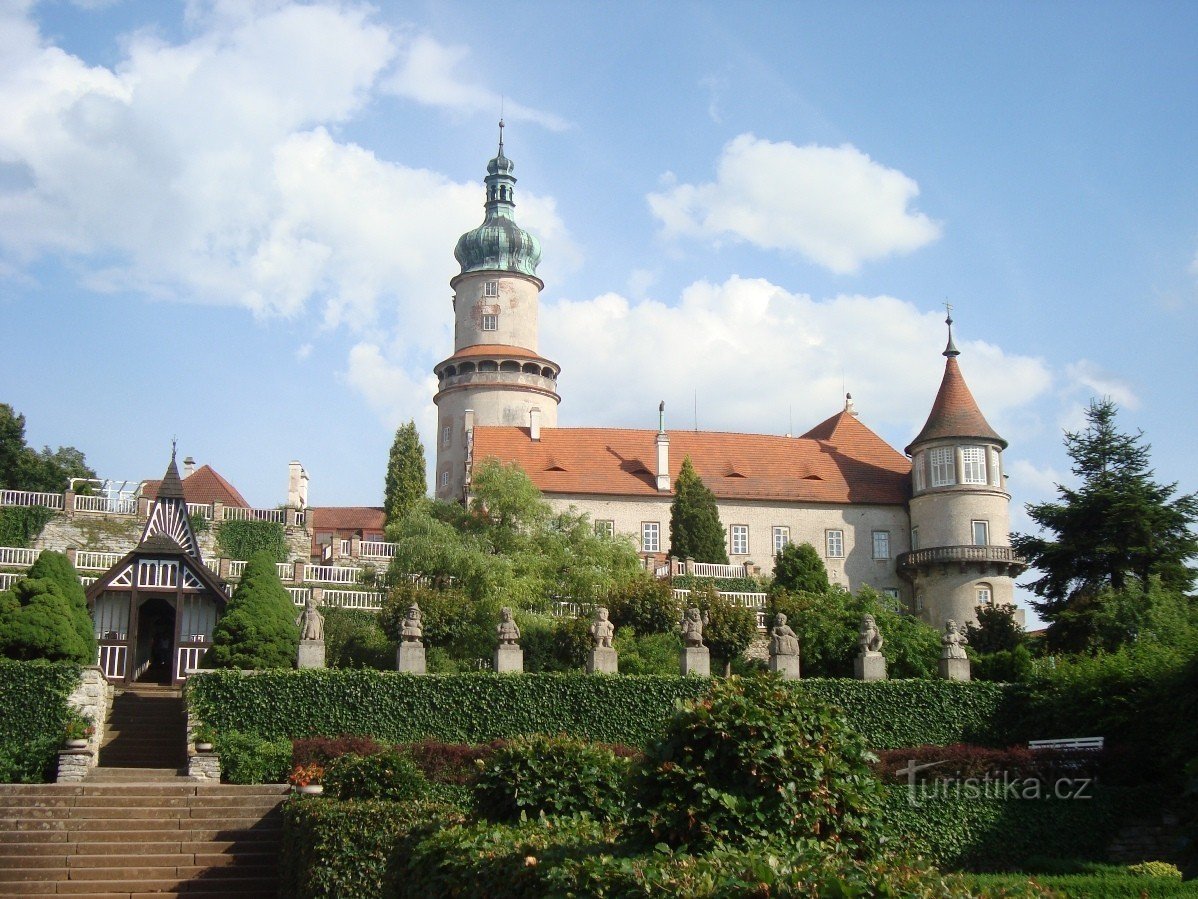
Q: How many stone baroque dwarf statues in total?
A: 8